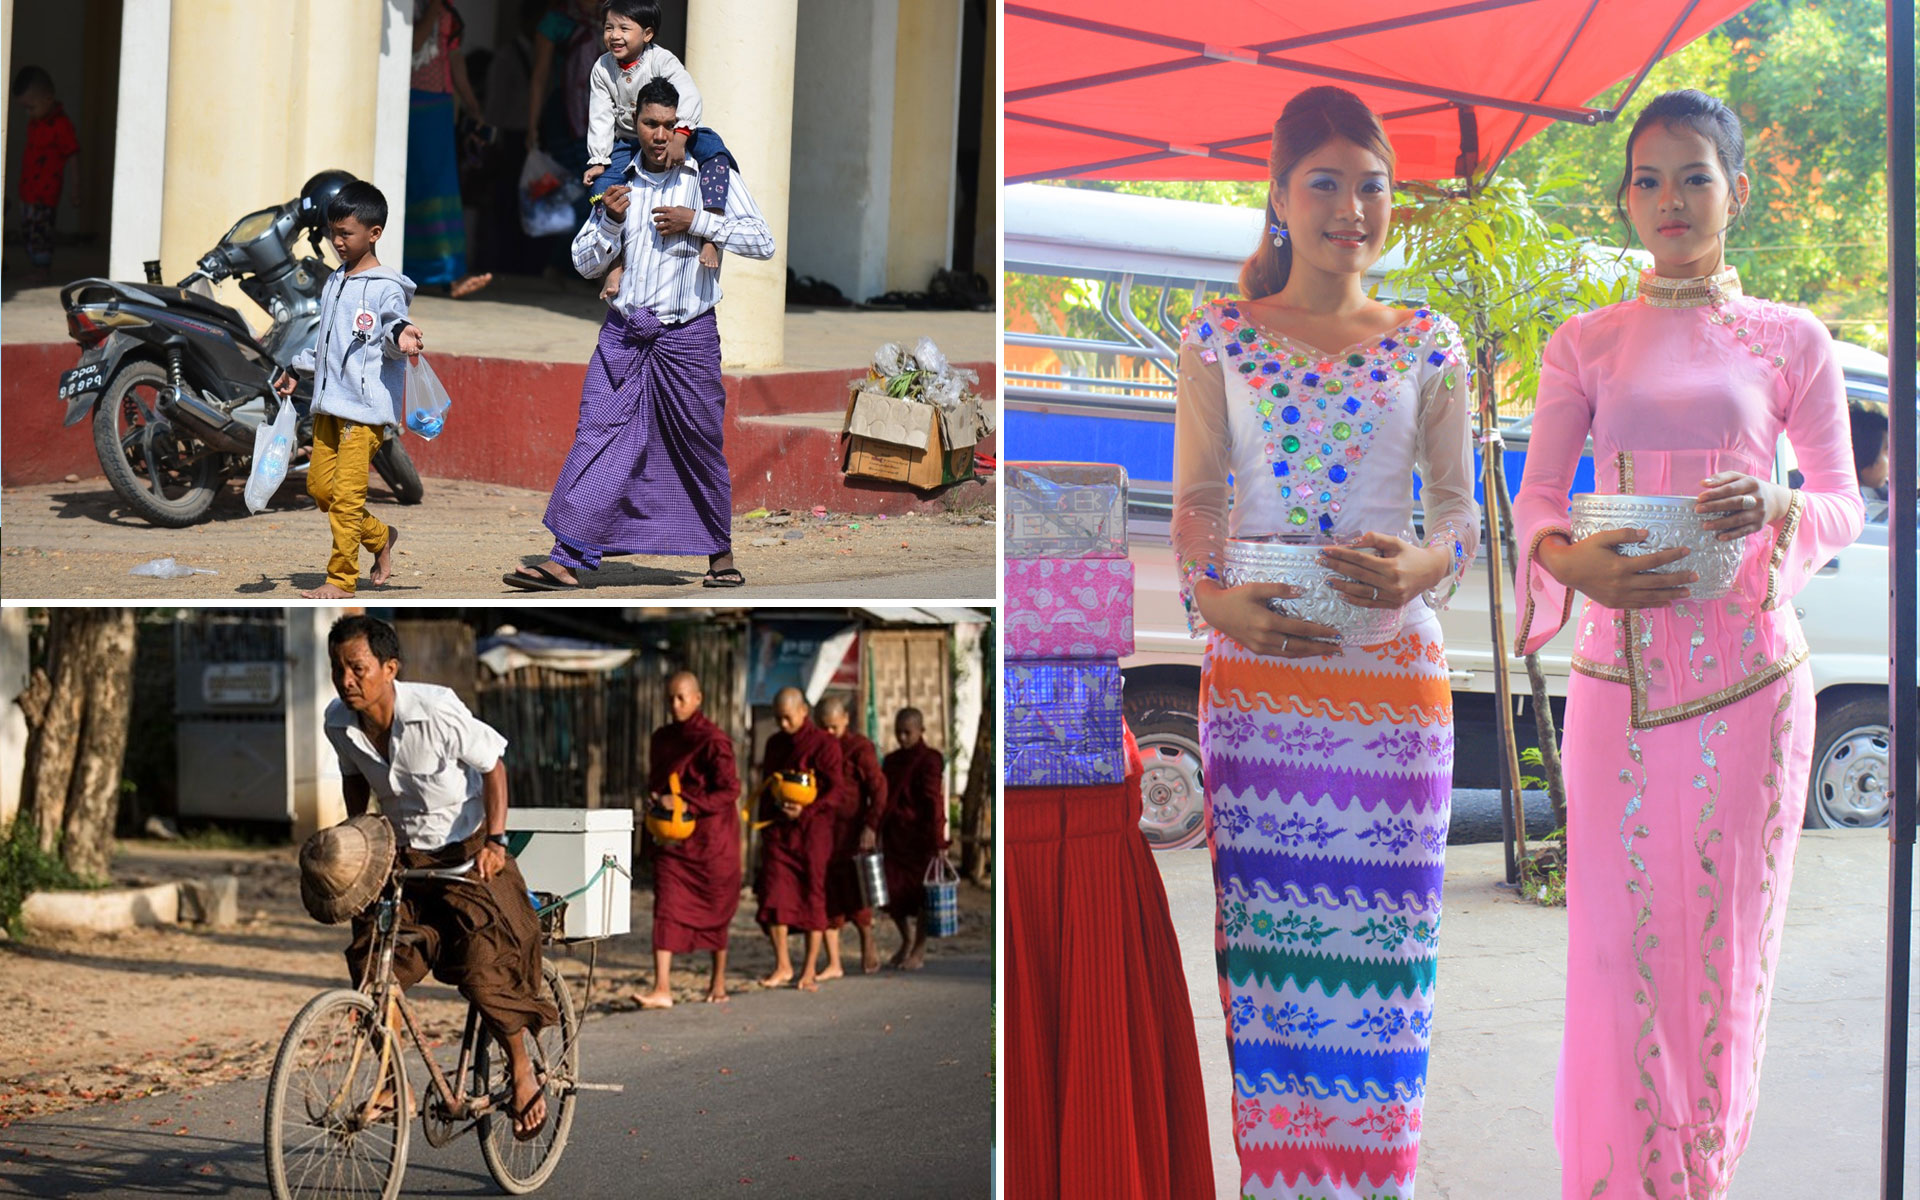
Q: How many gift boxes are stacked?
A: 3